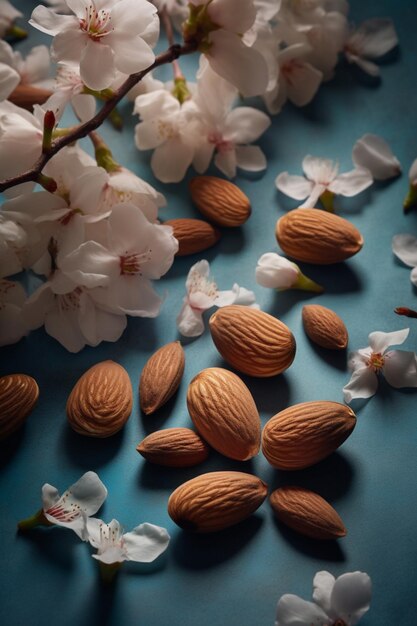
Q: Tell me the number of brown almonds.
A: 13